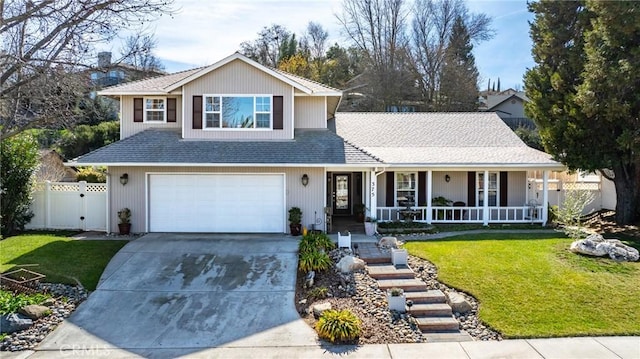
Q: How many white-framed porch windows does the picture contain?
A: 2